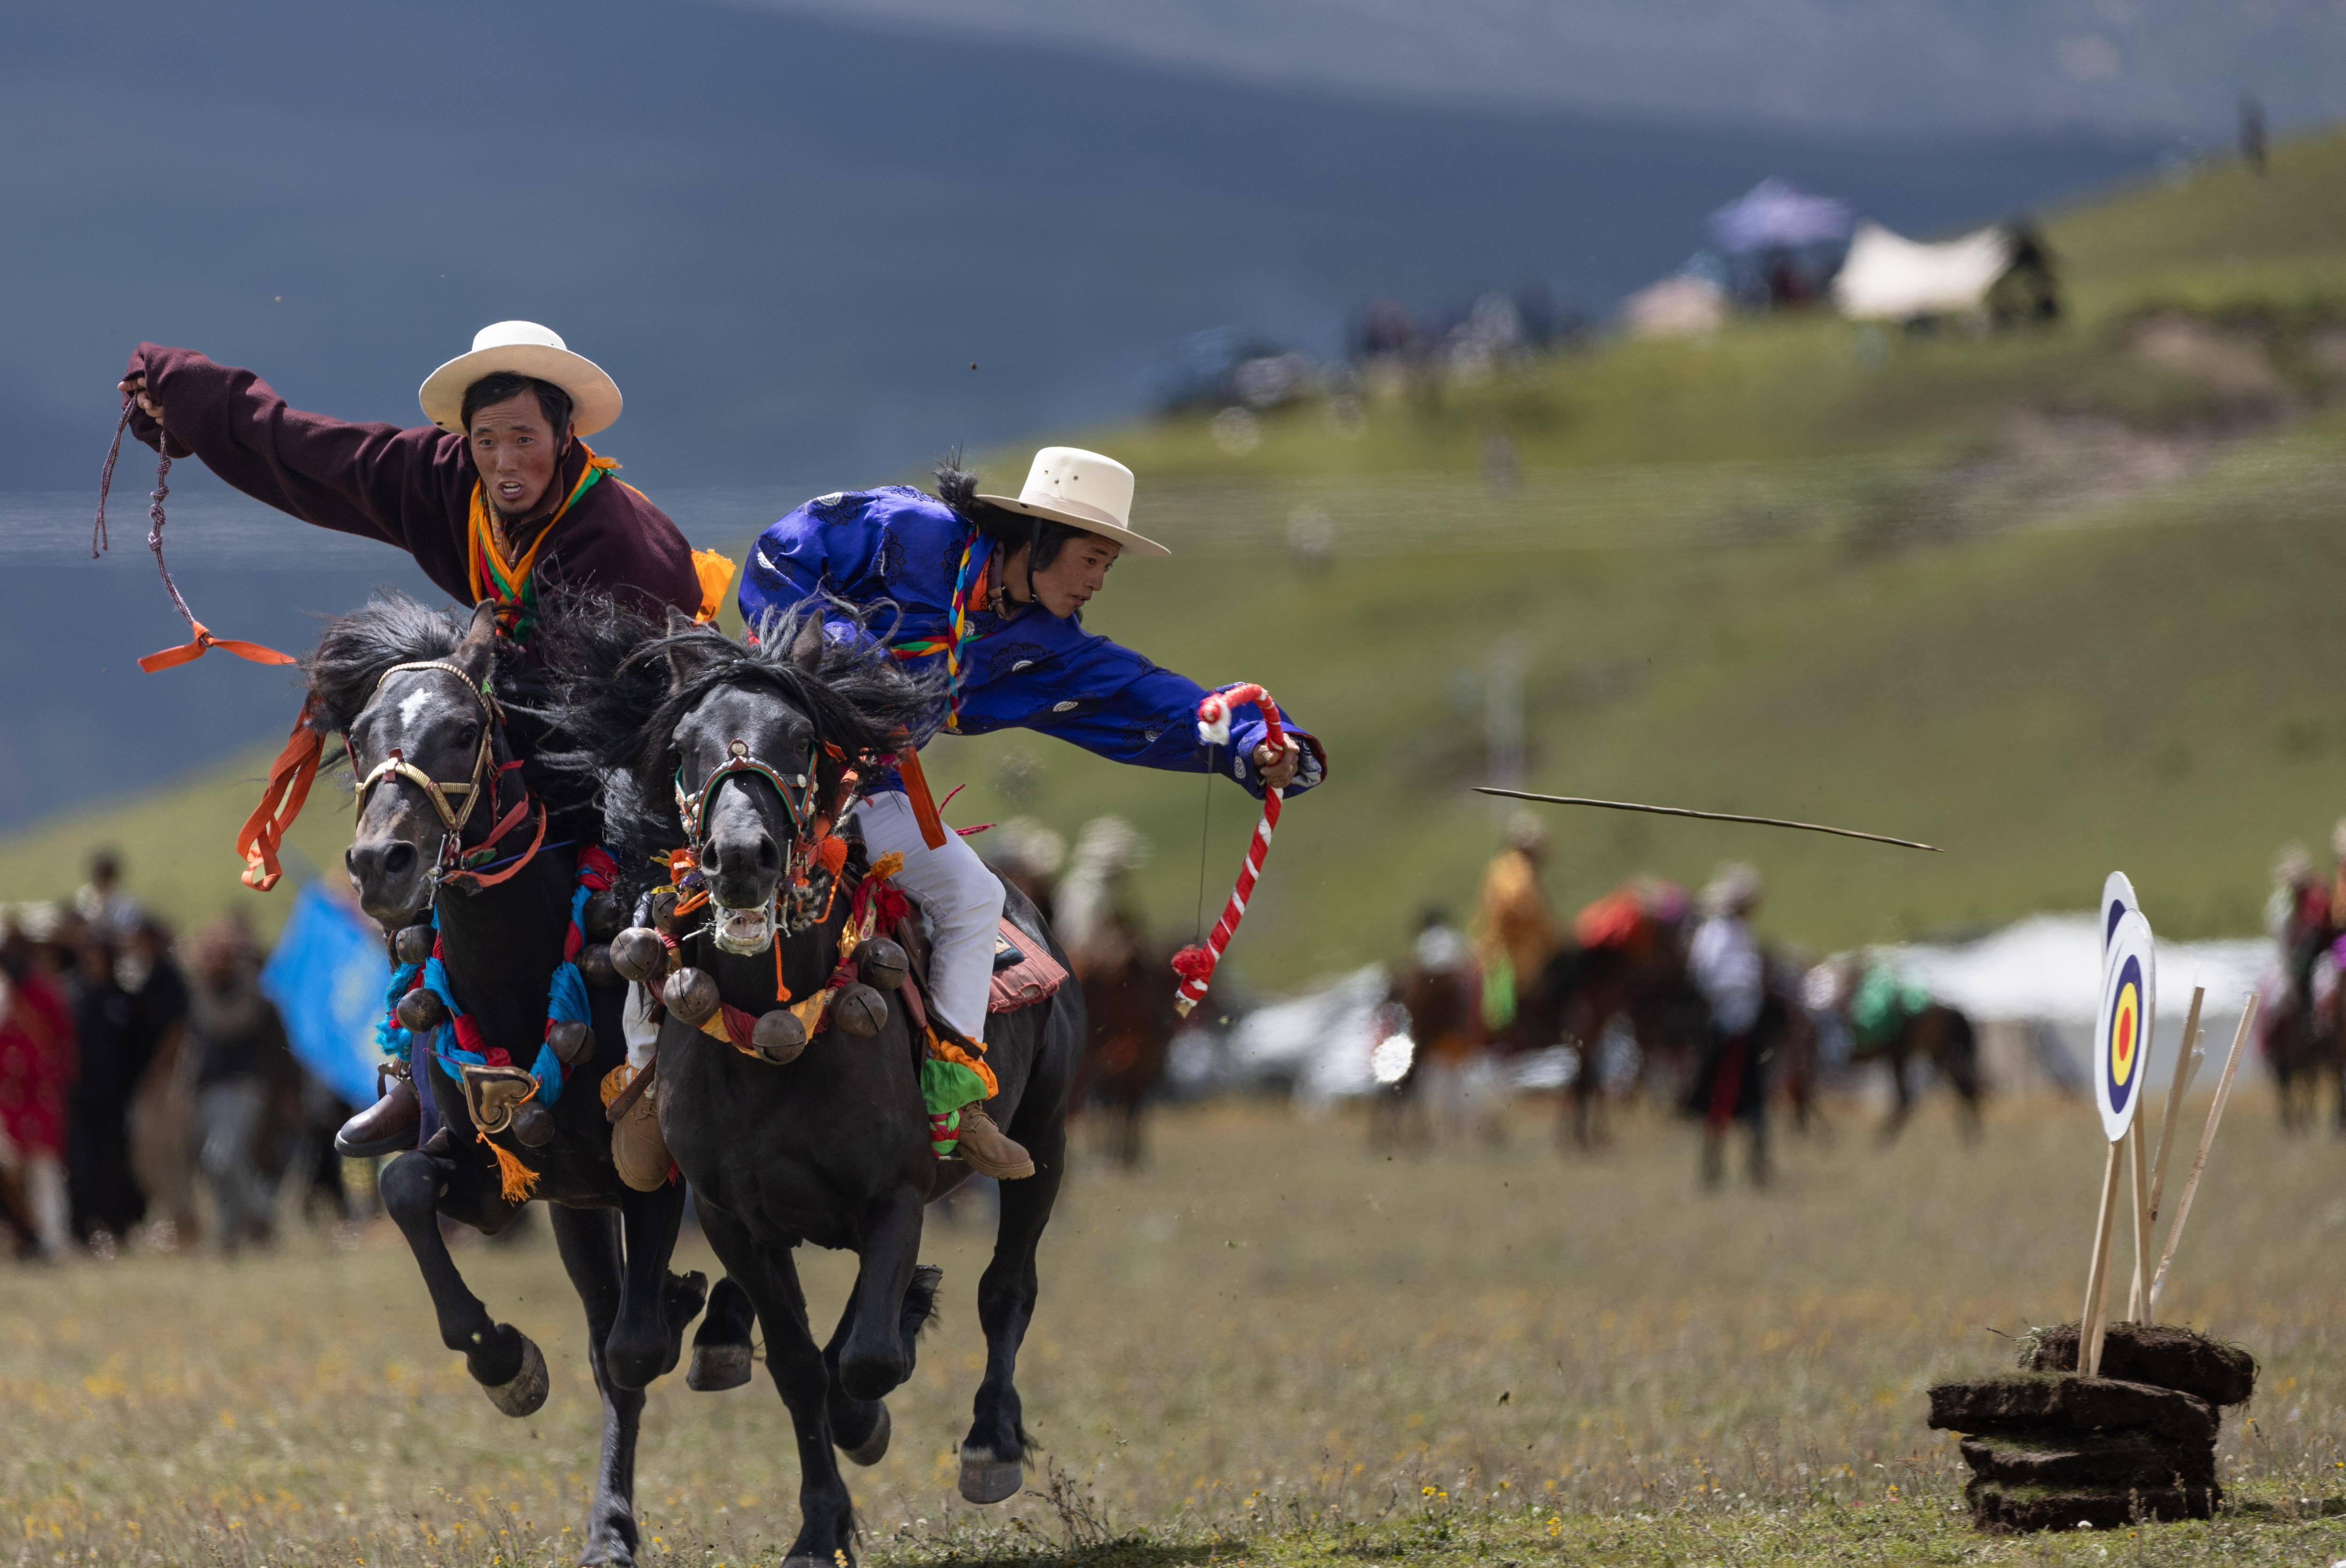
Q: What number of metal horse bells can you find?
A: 12